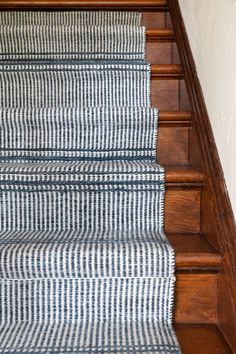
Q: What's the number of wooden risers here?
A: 6